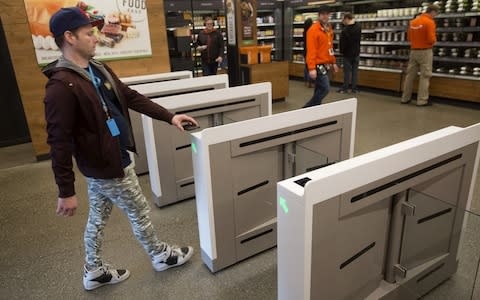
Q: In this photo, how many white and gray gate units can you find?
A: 5